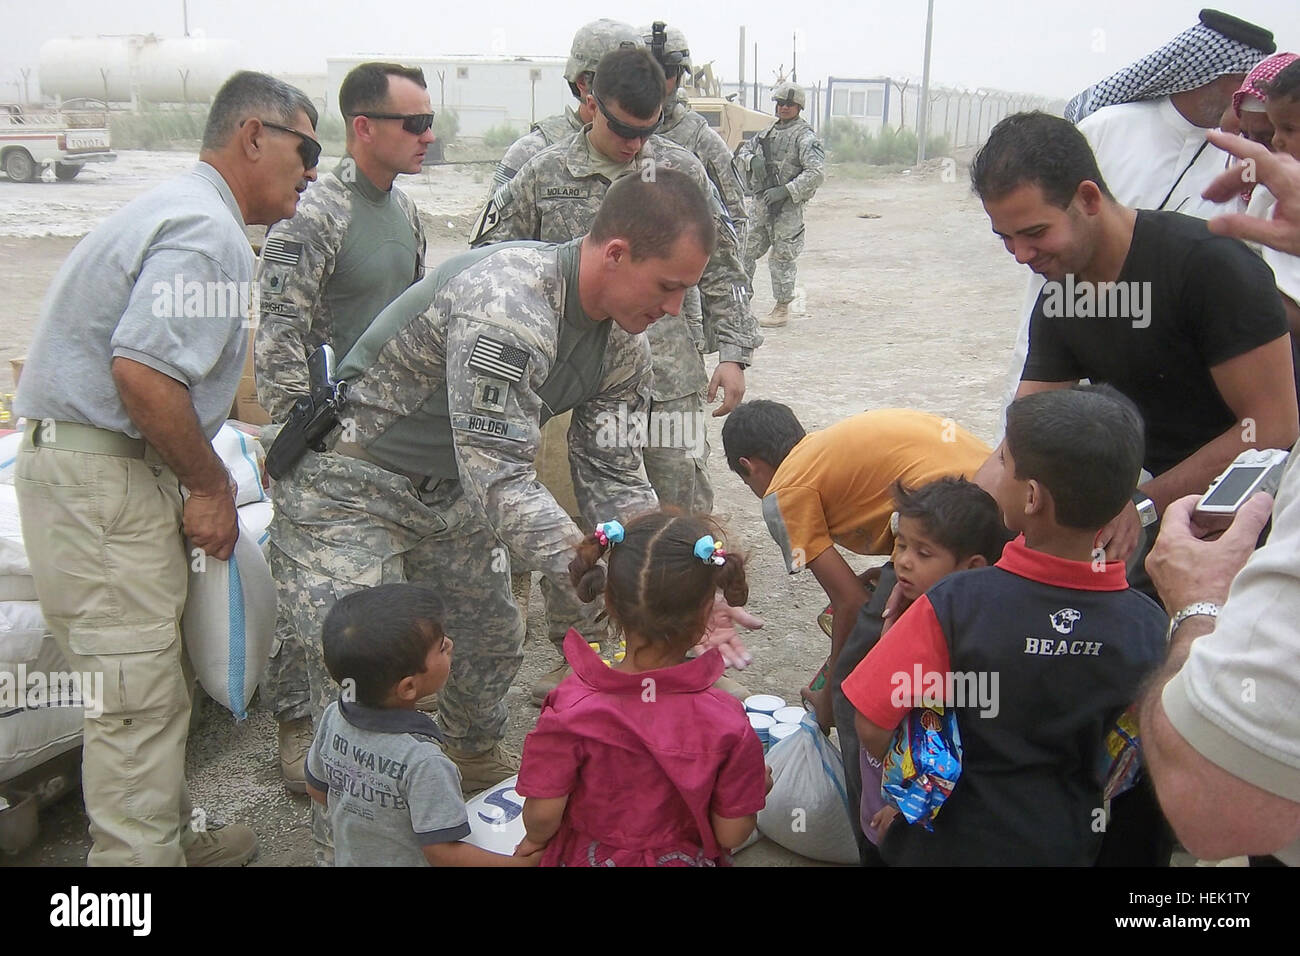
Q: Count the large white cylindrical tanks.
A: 1